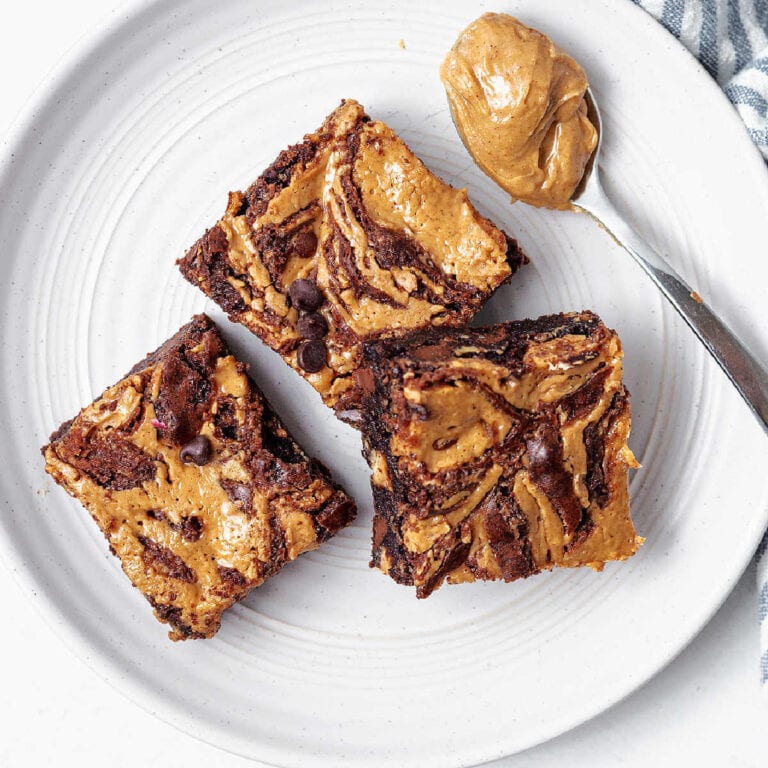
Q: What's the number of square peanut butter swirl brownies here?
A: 3